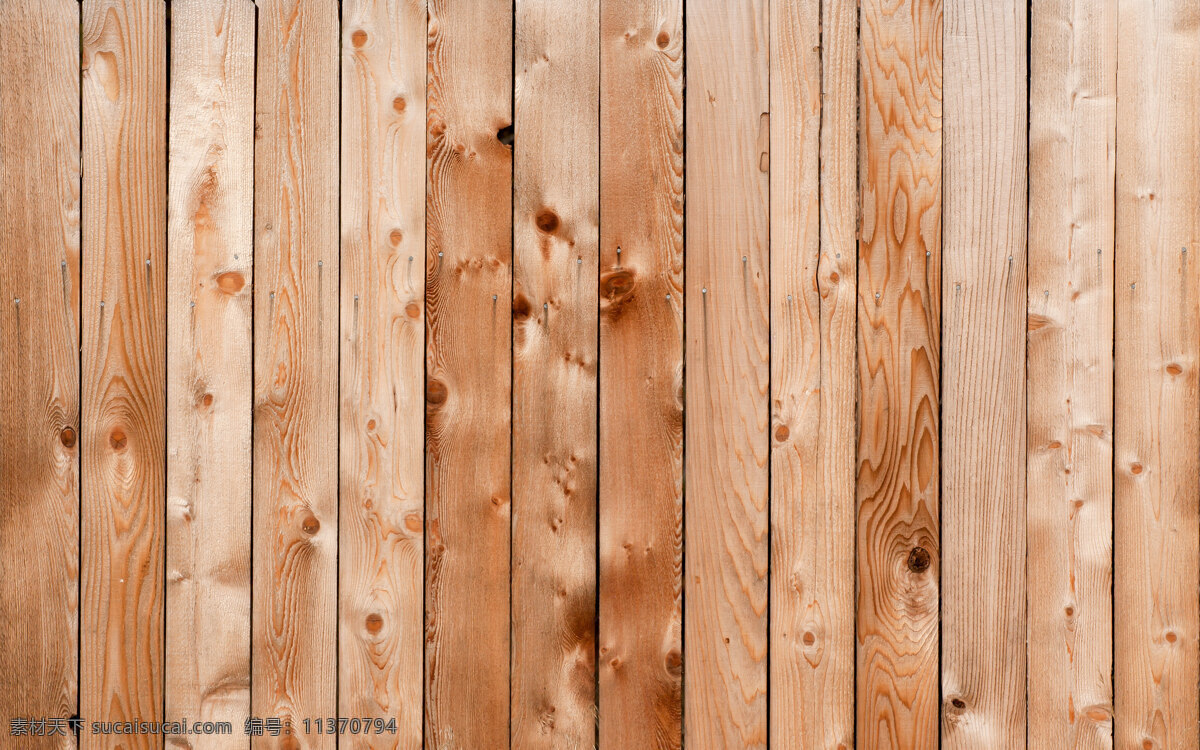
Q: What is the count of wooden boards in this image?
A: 14